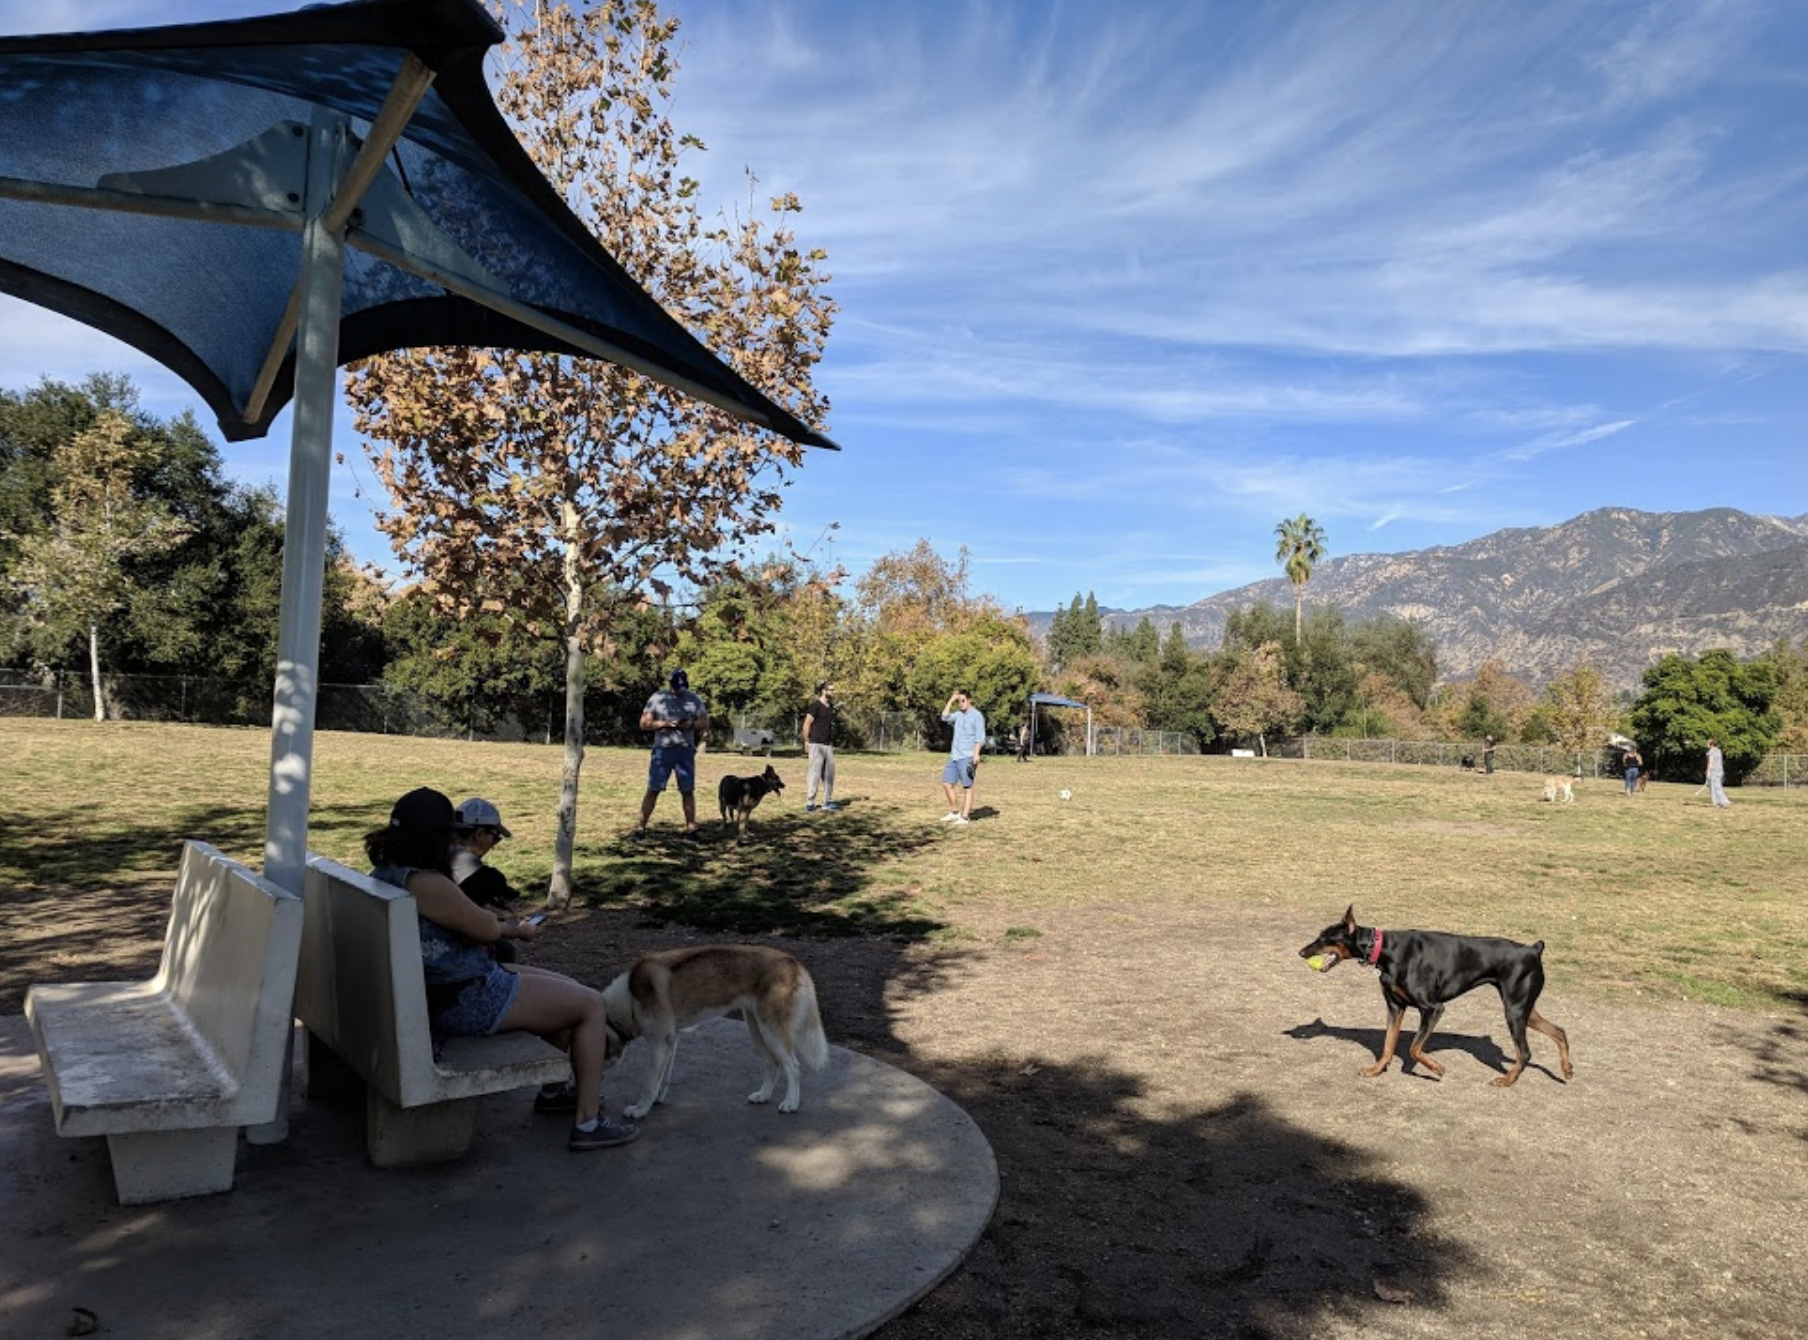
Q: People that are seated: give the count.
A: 2